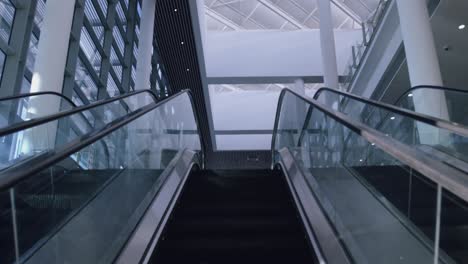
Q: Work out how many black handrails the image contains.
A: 6